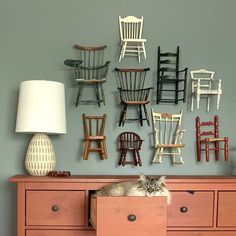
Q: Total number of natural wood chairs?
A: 1